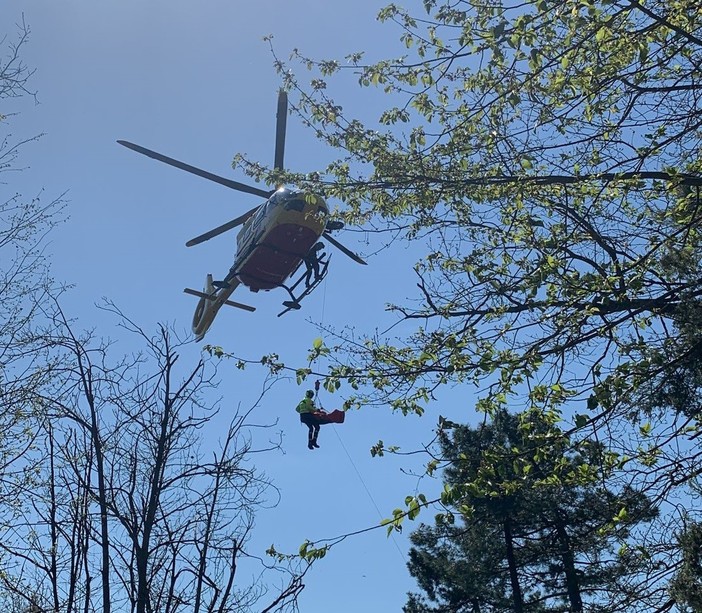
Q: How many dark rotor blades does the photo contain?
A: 4